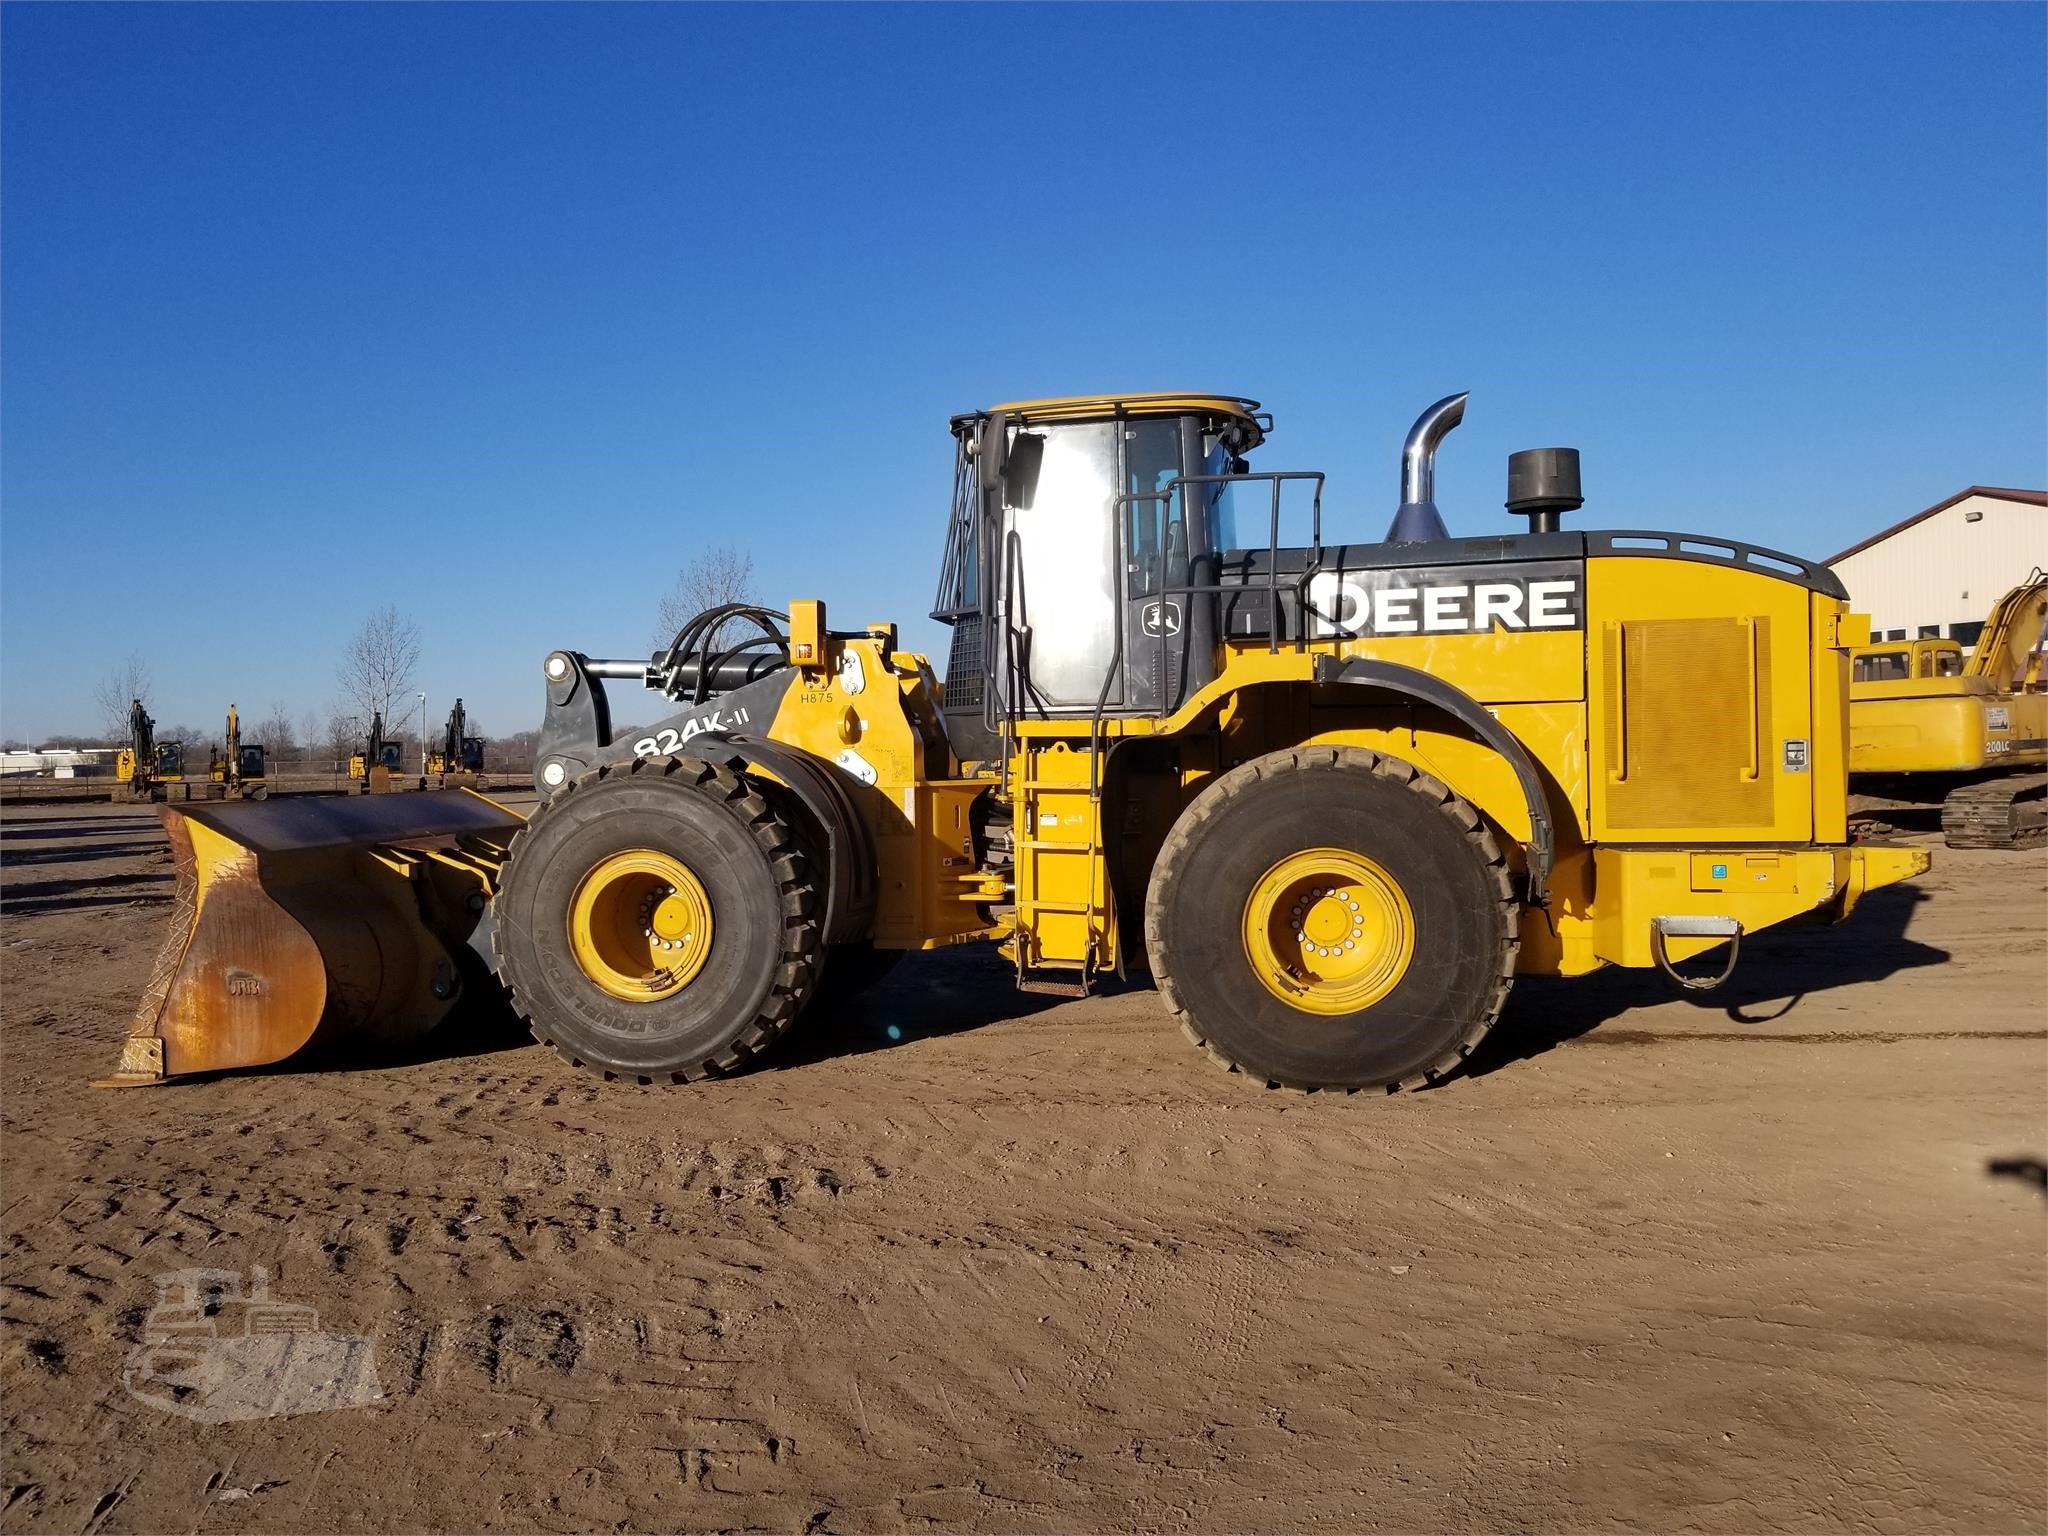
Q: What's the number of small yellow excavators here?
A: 4